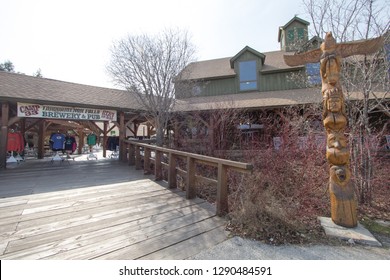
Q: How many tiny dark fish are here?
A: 0